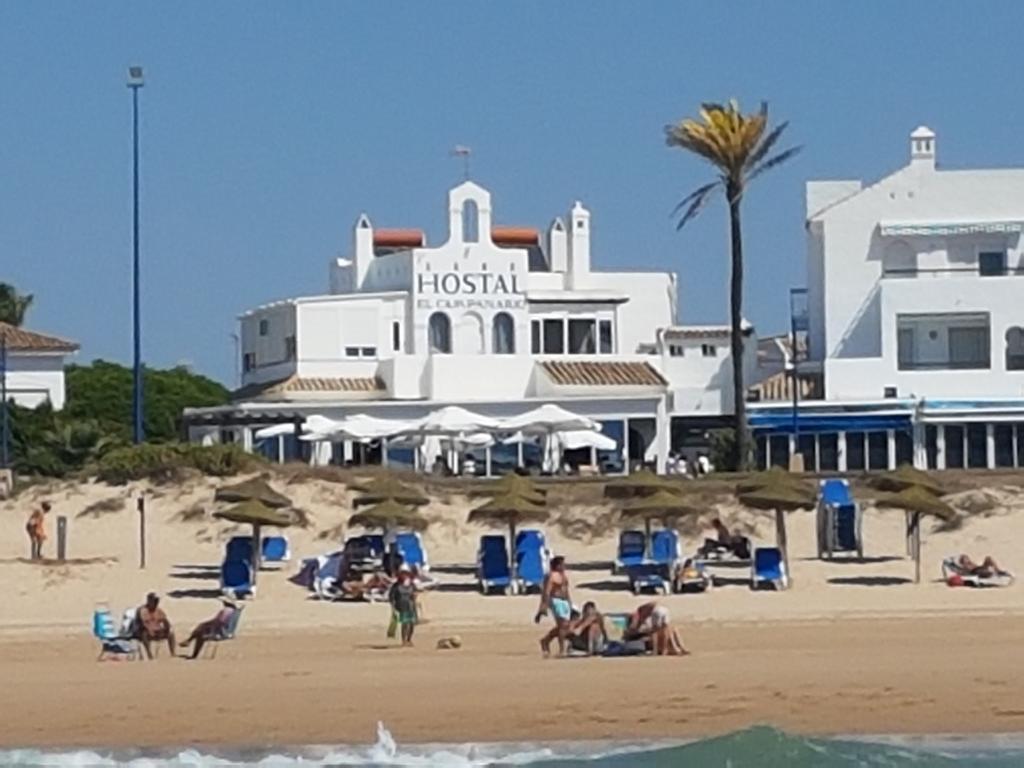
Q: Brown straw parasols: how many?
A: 12